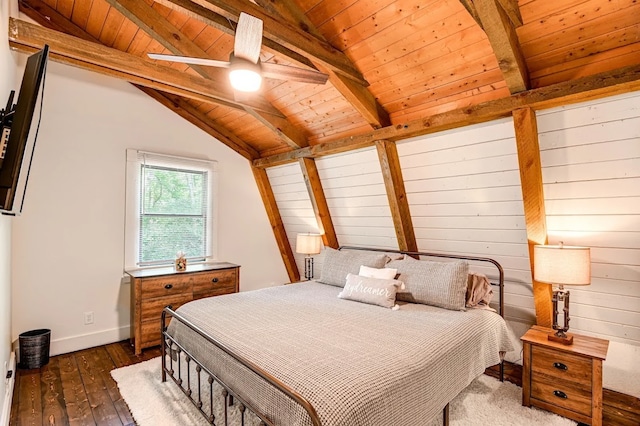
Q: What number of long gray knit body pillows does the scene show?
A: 2